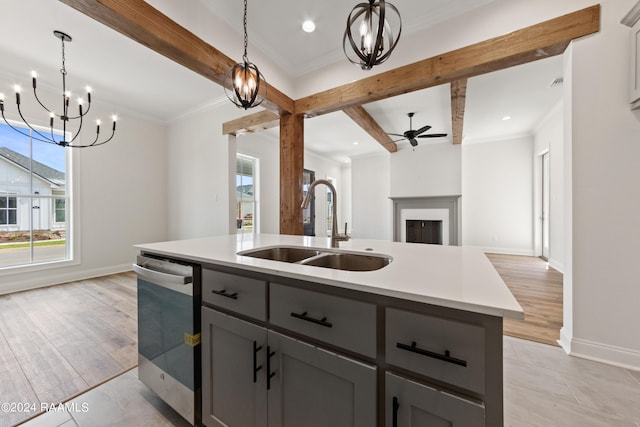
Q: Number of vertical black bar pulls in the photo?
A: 3